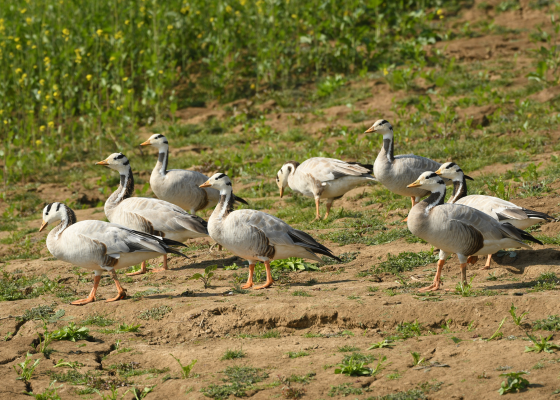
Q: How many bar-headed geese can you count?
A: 8